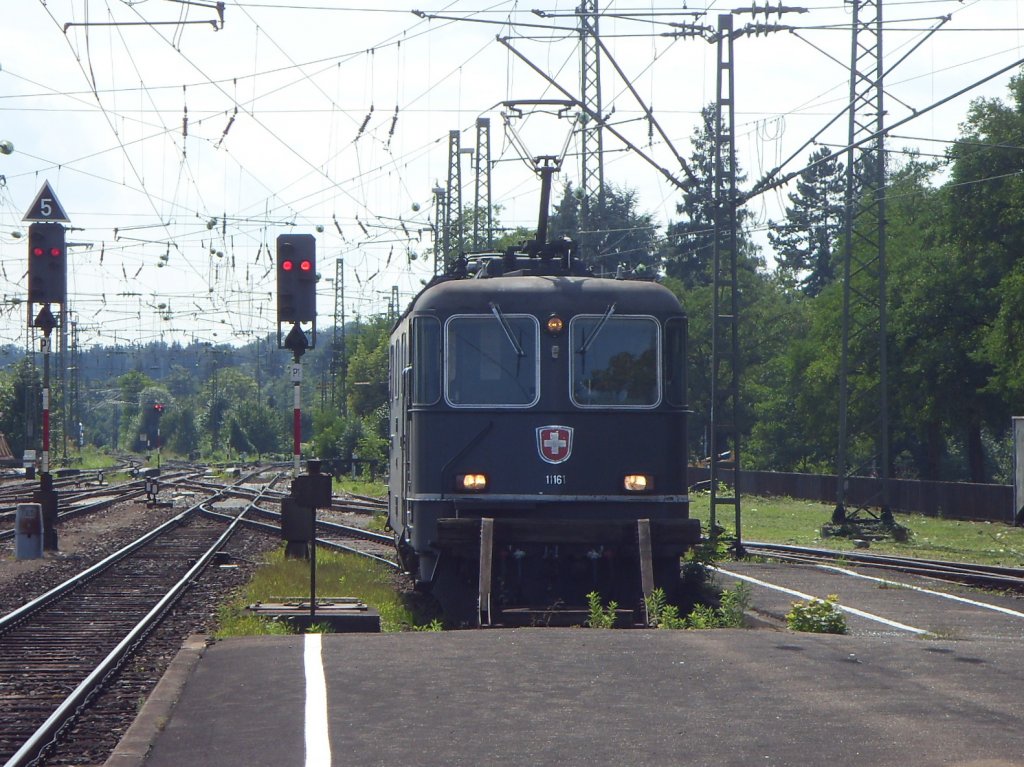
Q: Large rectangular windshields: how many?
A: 2